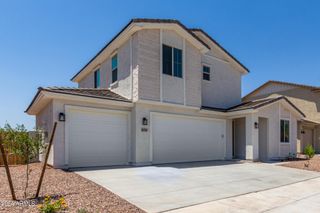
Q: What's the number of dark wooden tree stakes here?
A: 2